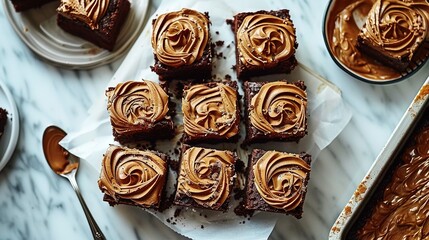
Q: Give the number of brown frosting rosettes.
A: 10